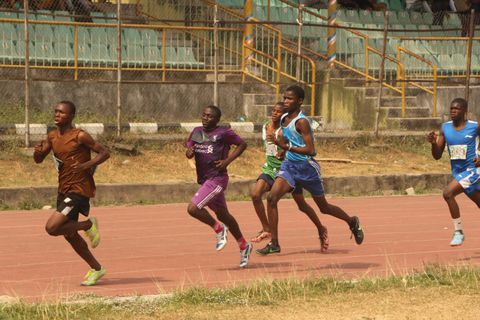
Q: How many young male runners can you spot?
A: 5